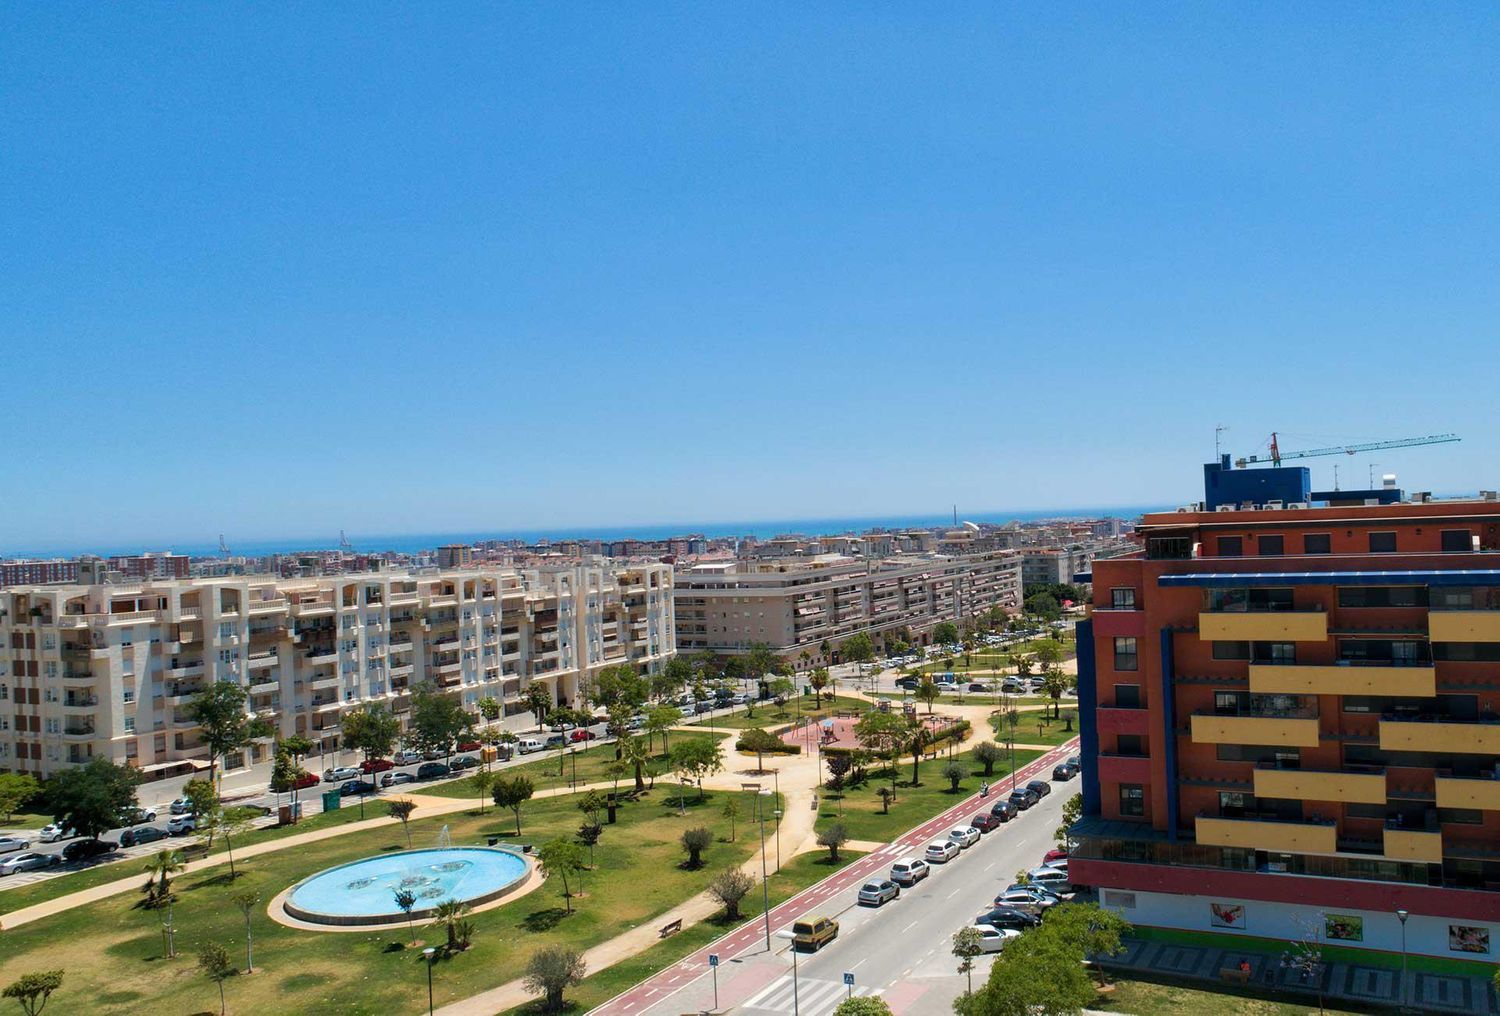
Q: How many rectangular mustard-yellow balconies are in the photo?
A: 9